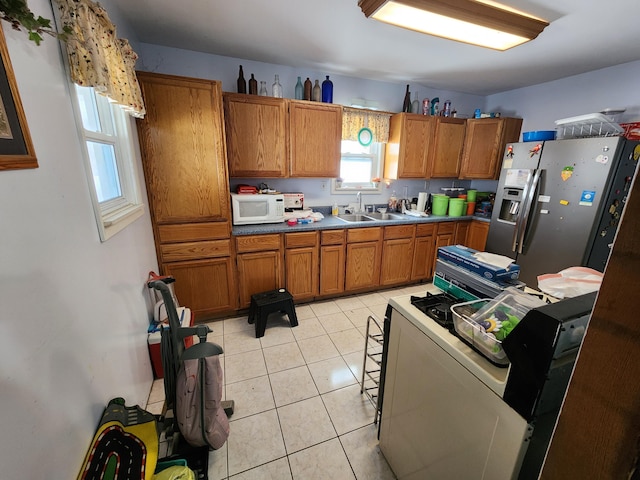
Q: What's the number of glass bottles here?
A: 11